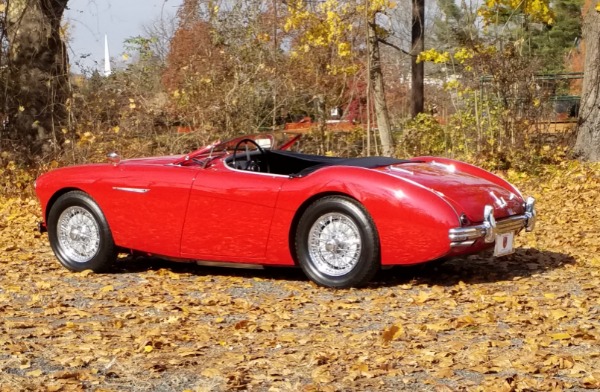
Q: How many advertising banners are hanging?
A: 0